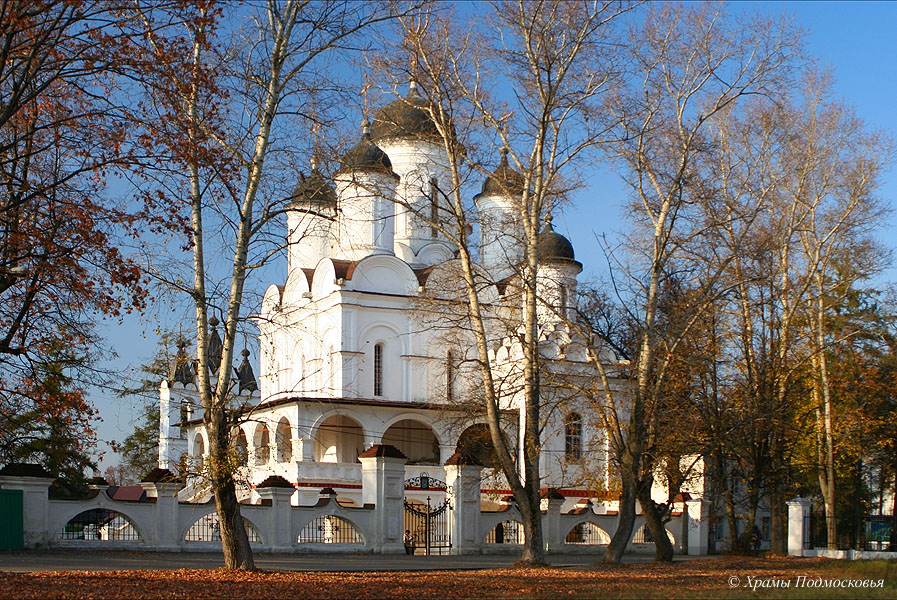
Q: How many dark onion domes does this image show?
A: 5